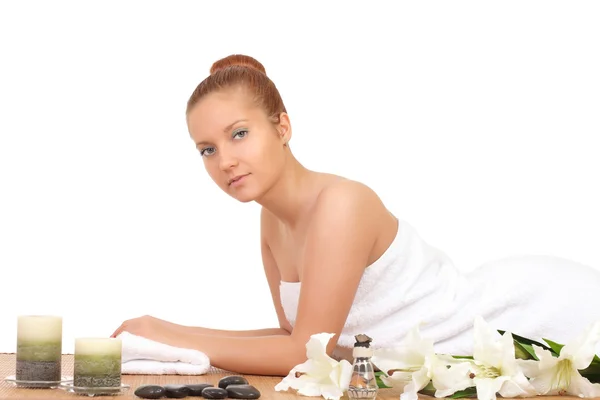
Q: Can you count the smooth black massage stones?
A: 6